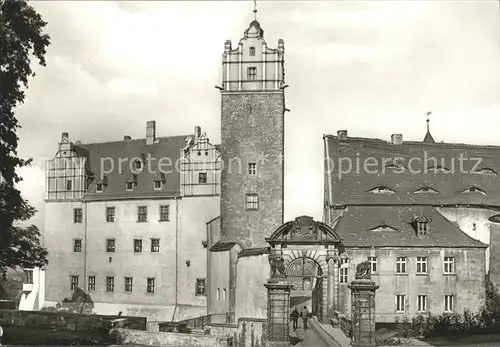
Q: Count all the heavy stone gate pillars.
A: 2